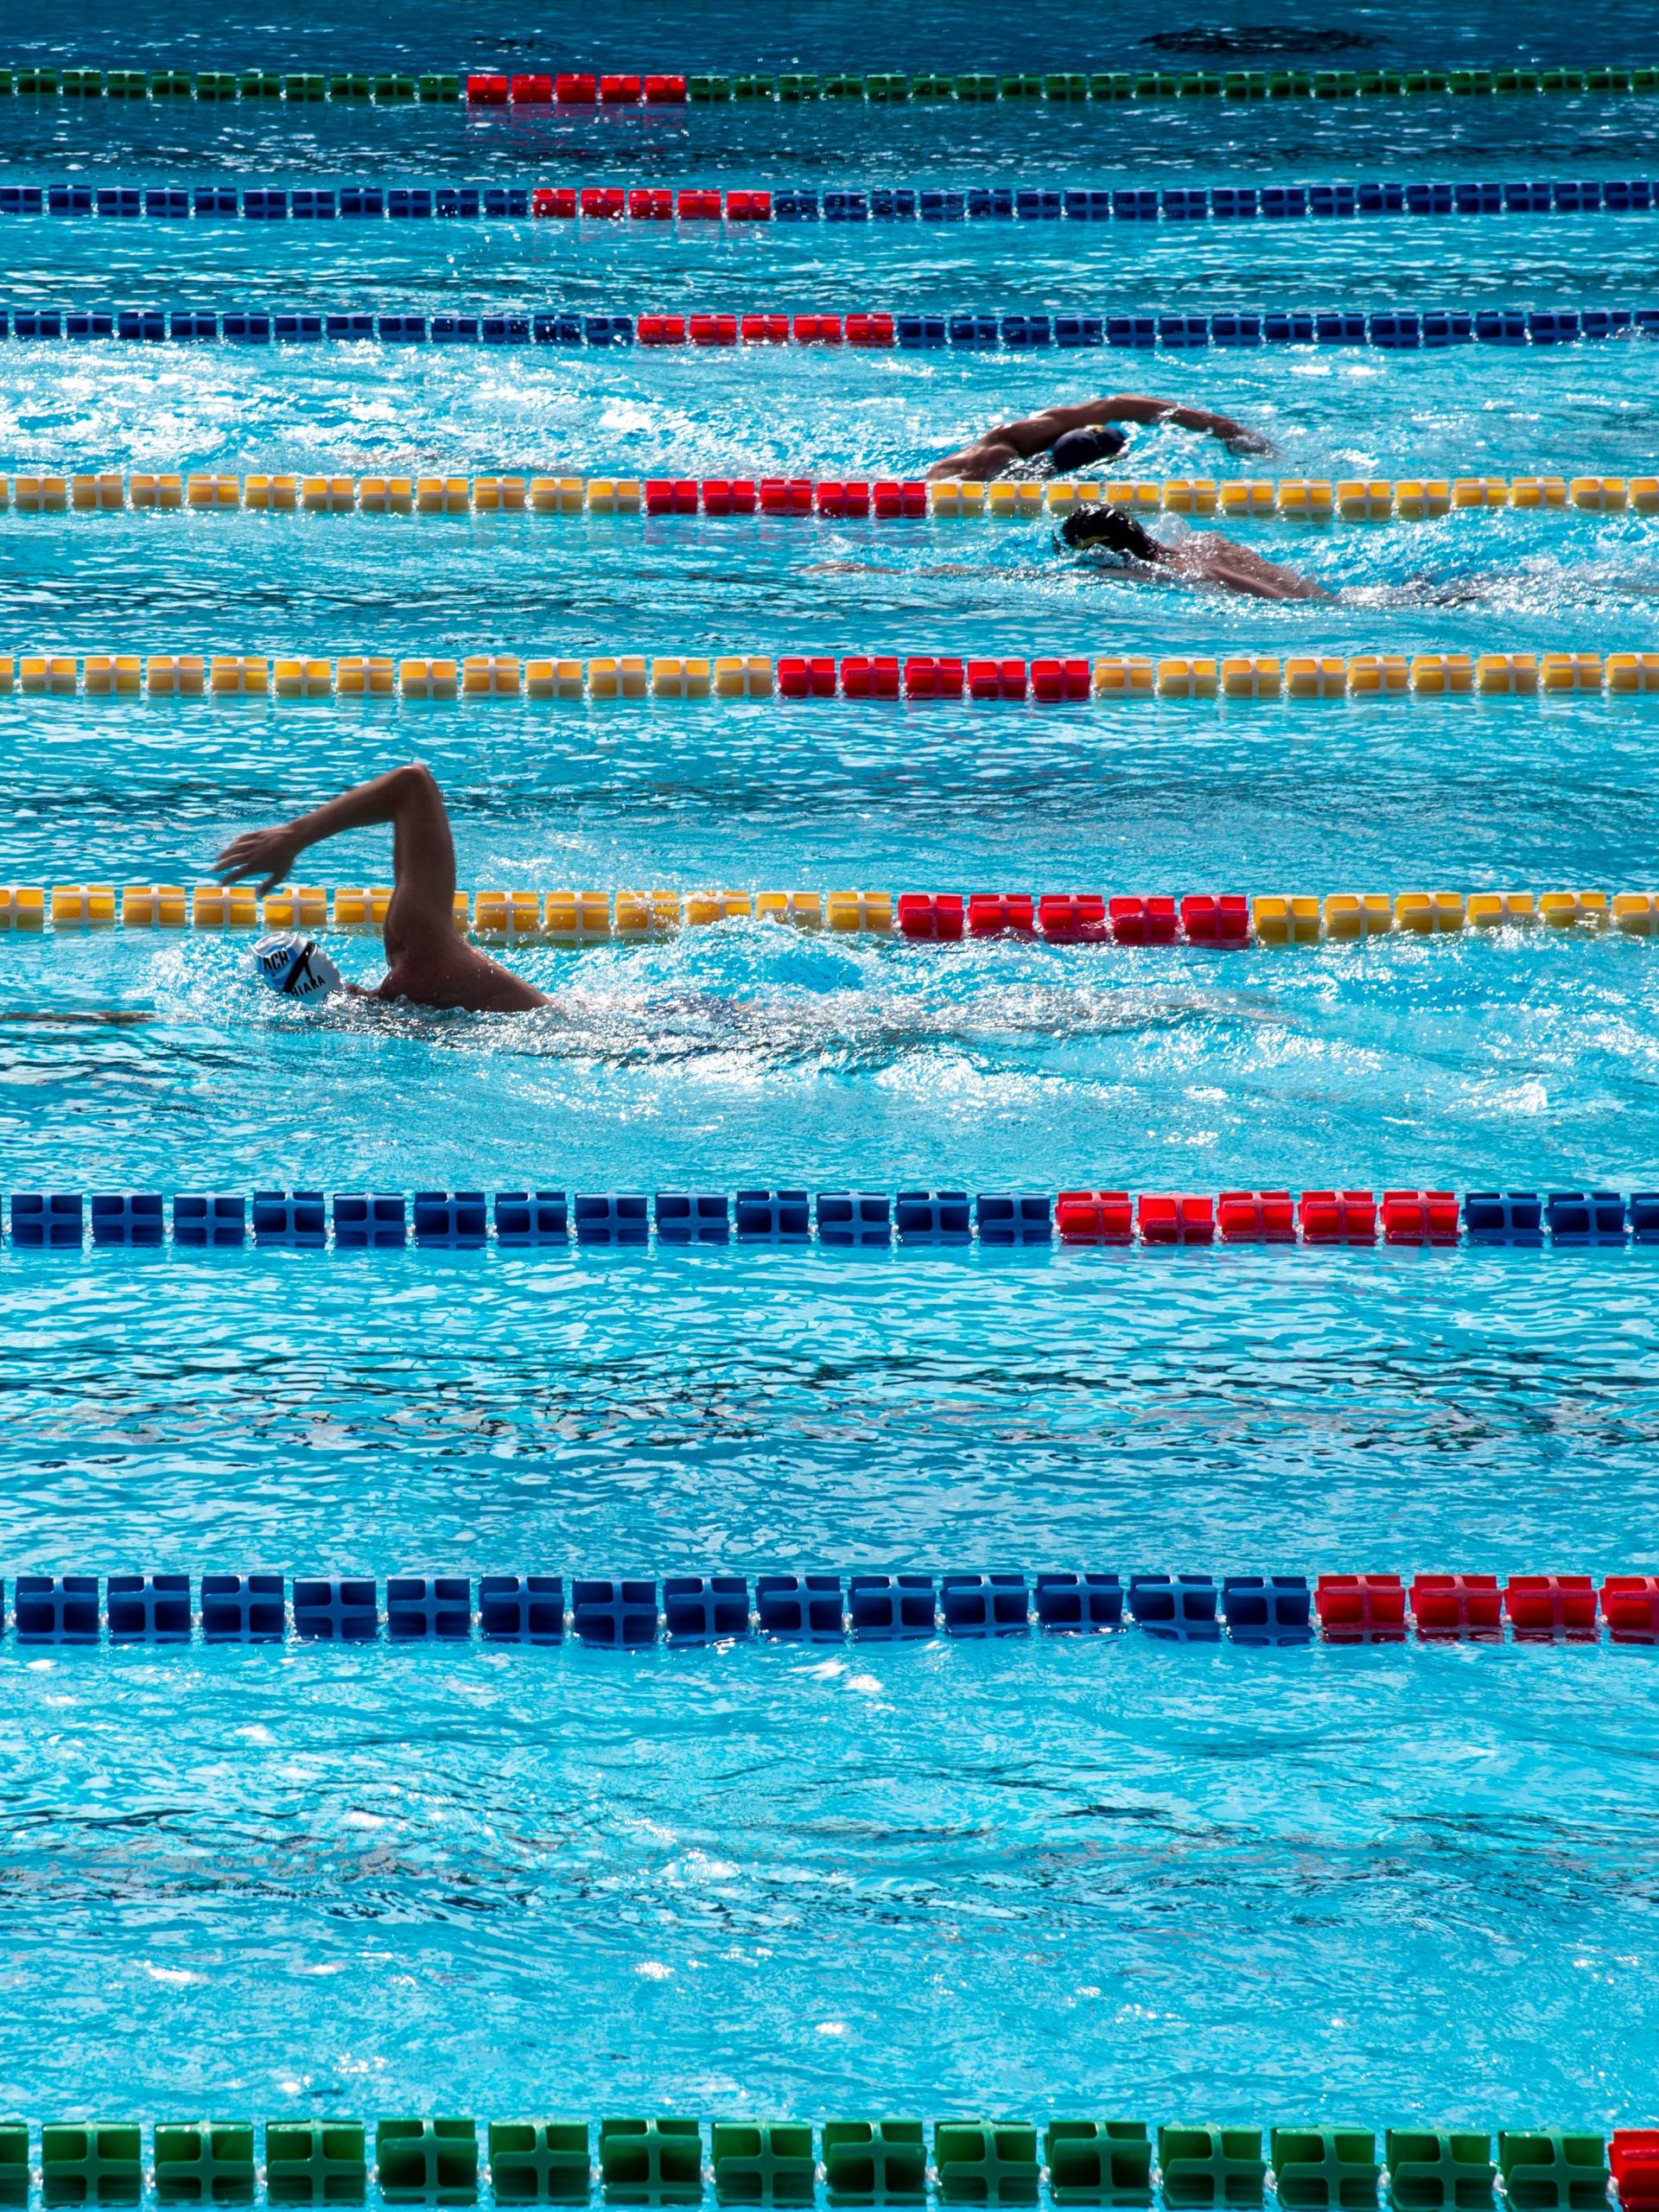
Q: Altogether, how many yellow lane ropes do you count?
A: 3